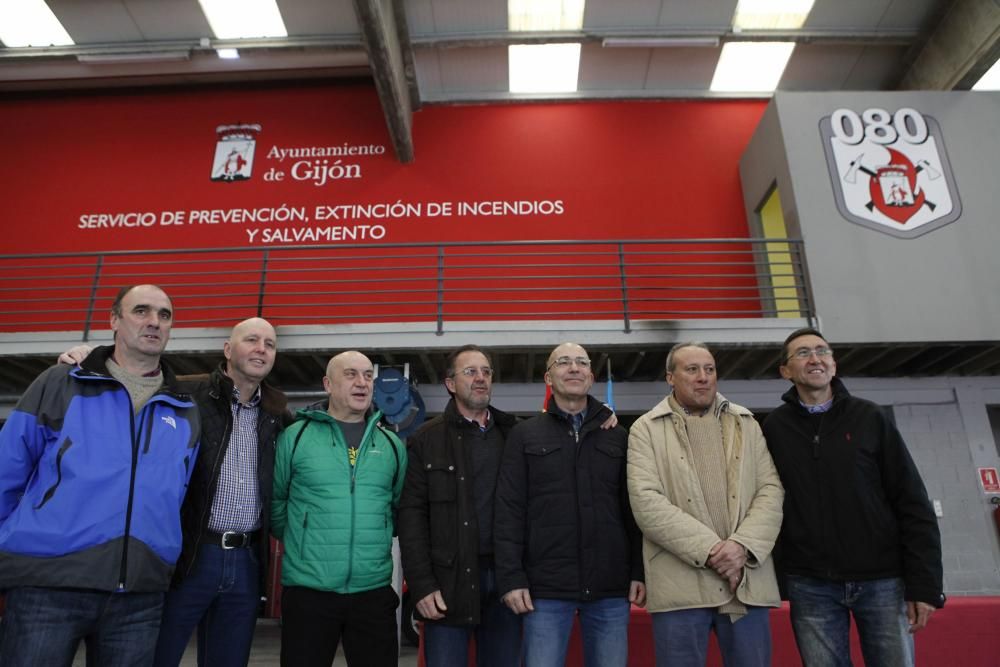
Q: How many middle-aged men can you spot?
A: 7